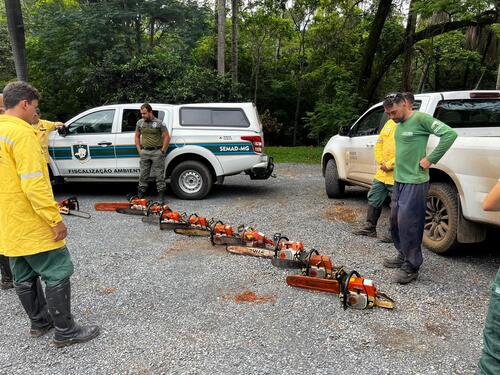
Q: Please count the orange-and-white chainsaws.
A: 10